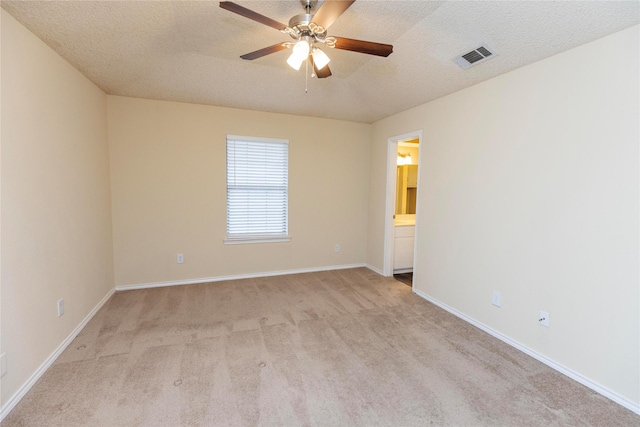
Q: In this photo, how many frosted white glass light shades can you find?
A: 3